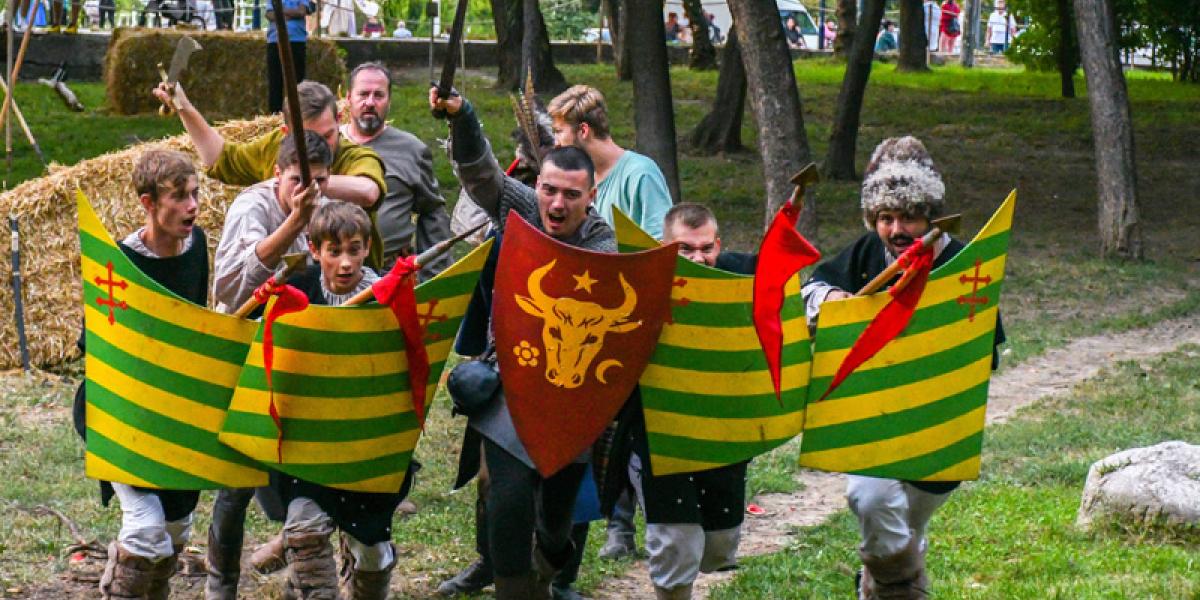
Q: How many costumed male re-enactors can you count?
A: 10